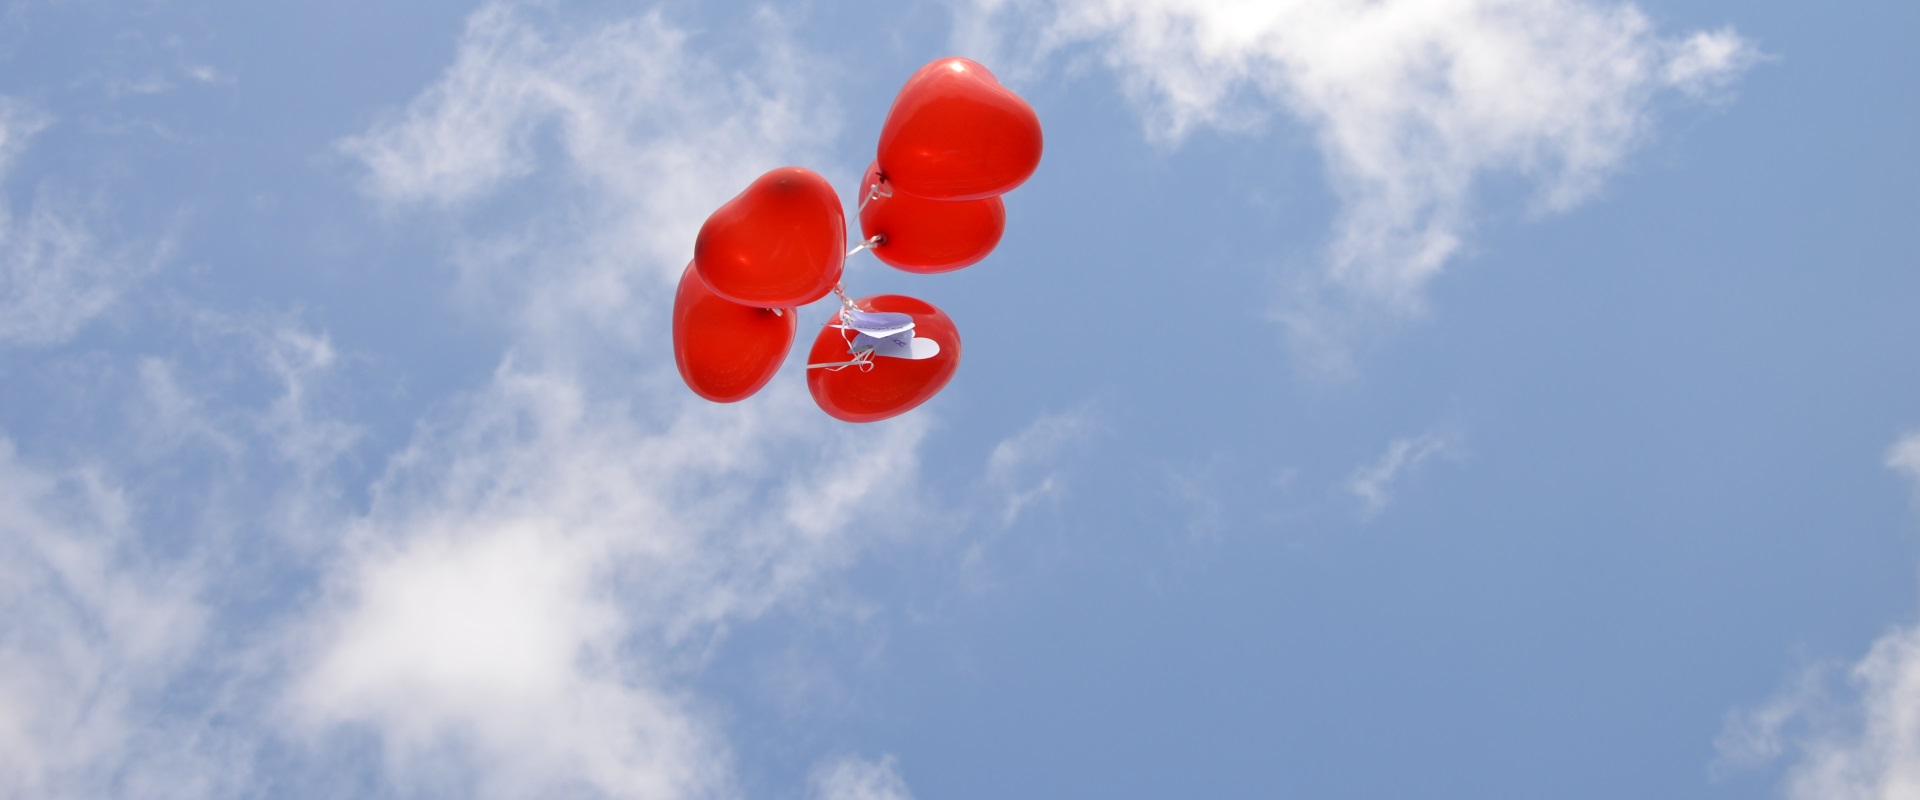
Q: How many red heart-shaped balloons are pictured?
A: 5